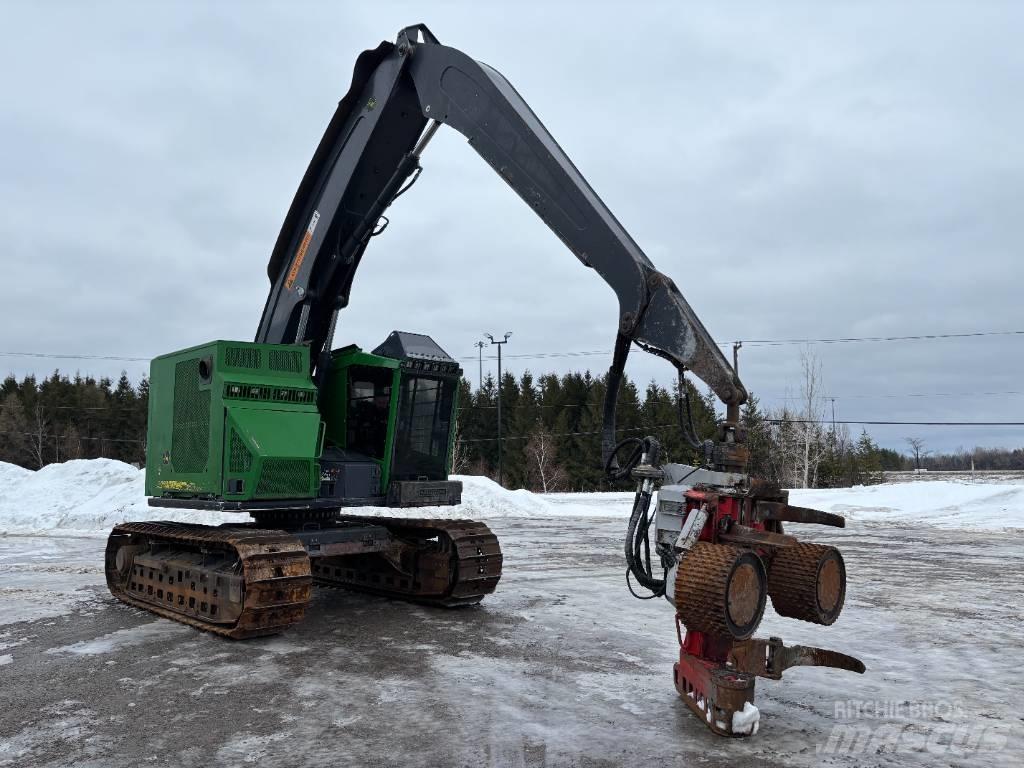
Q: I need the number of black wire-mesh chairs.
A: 0